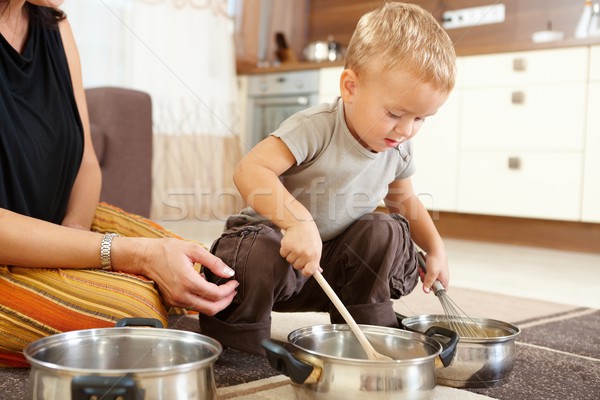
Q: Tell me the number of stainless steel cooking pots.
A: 3